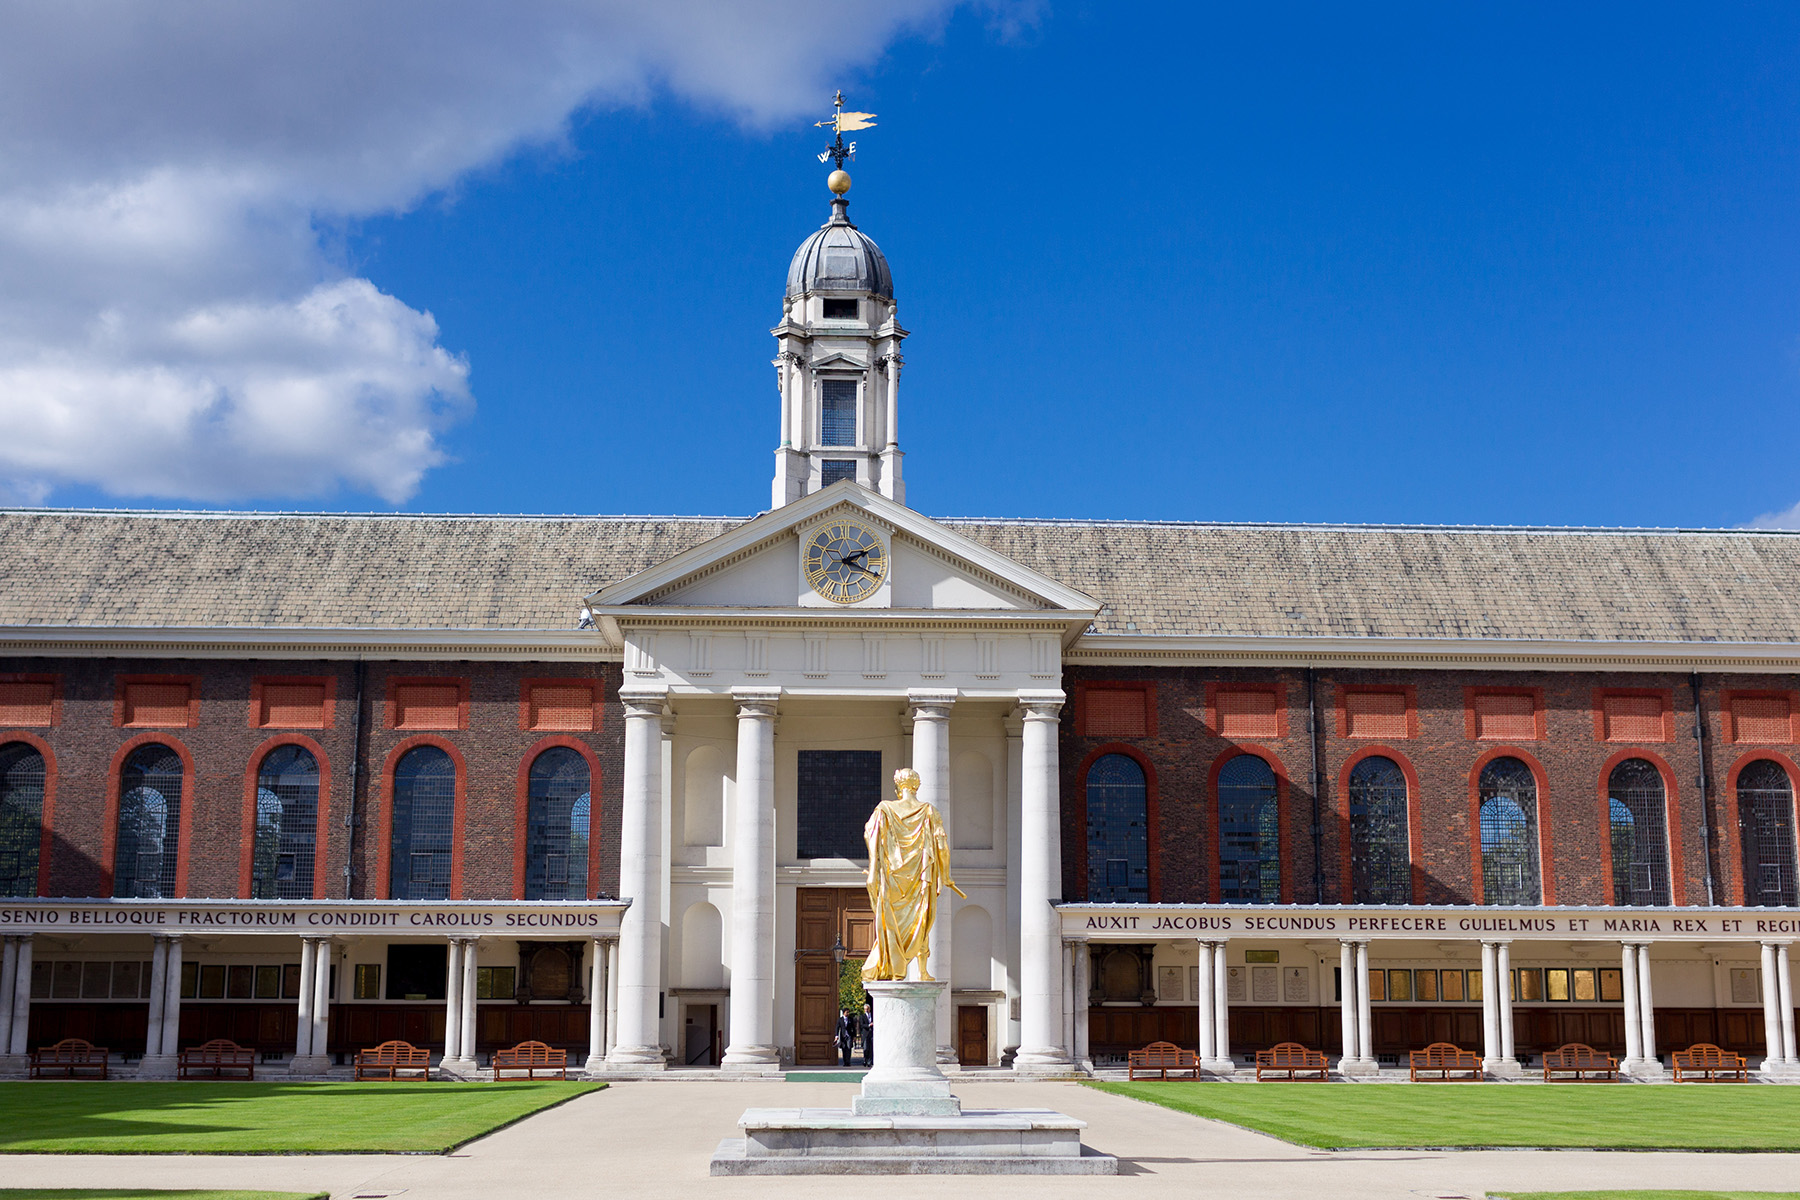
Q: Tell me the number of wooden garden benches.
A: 9